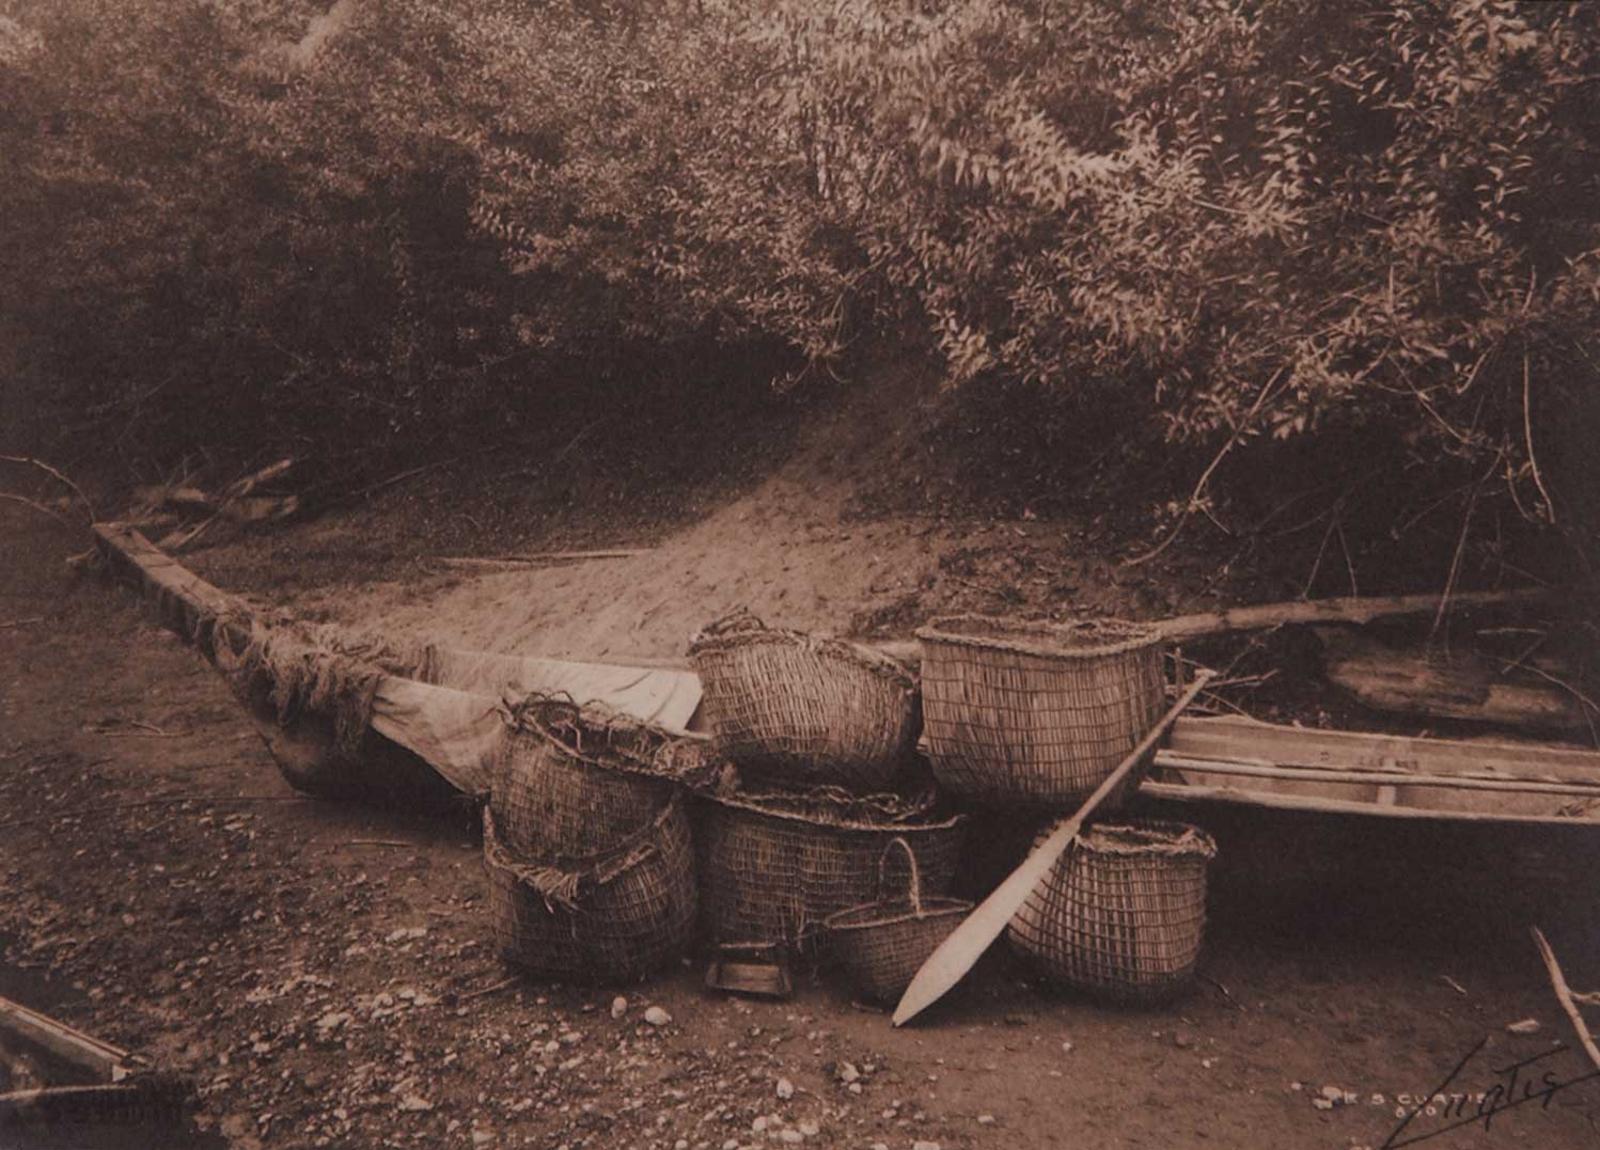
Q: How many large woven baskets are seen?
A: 6